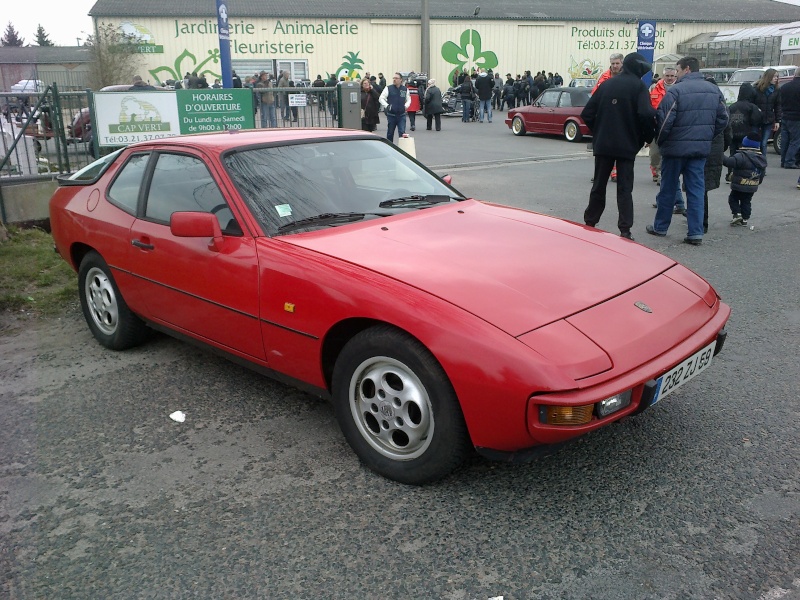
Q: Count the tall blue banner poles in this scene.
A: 2